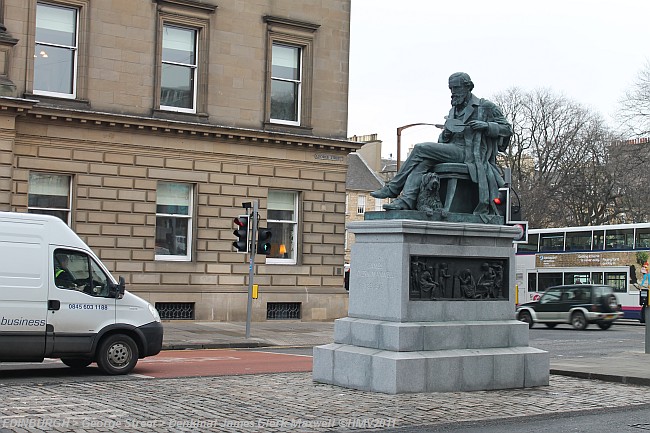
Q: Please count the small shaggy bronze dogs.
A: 1